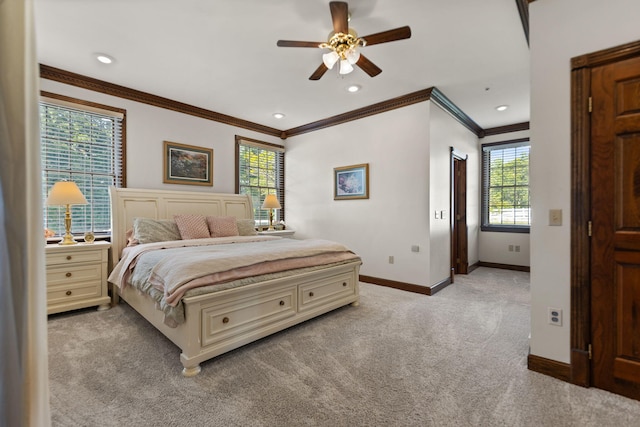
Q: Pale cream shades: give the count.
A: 2